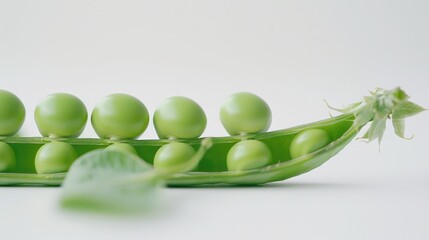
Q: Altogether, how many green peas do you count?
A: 11